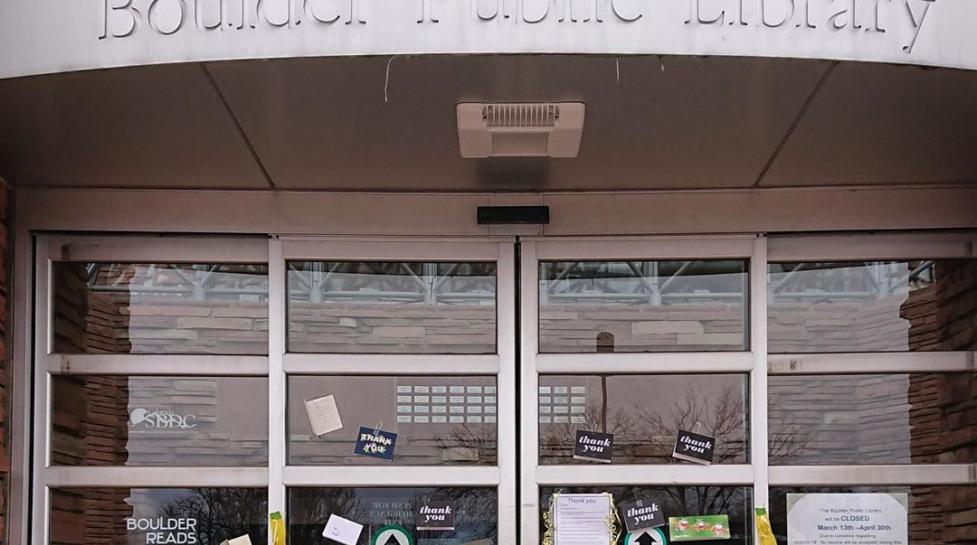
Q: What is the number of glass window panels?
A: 12